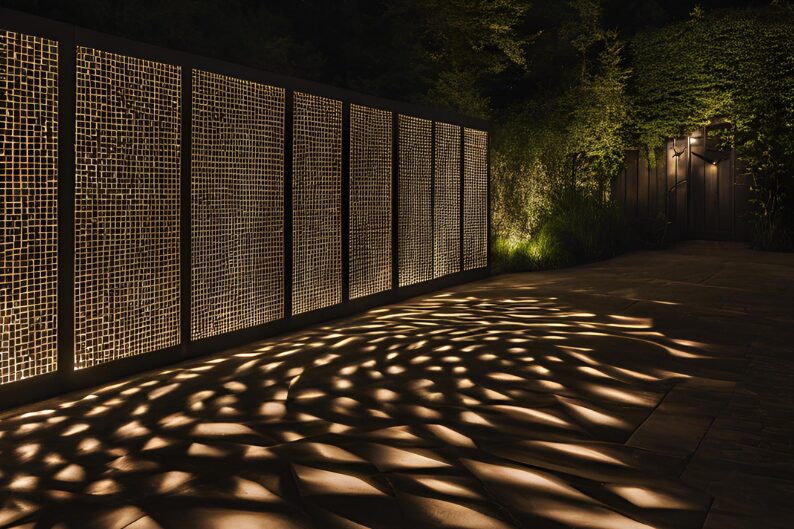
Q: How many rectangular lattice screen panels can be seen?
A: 8